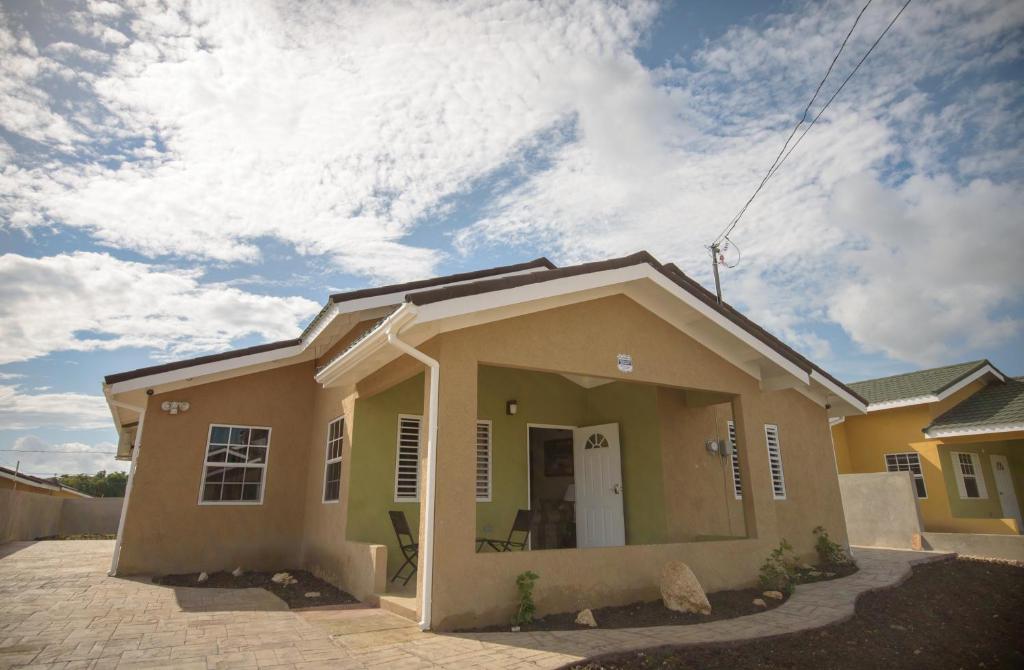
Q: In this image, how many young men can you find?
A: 0